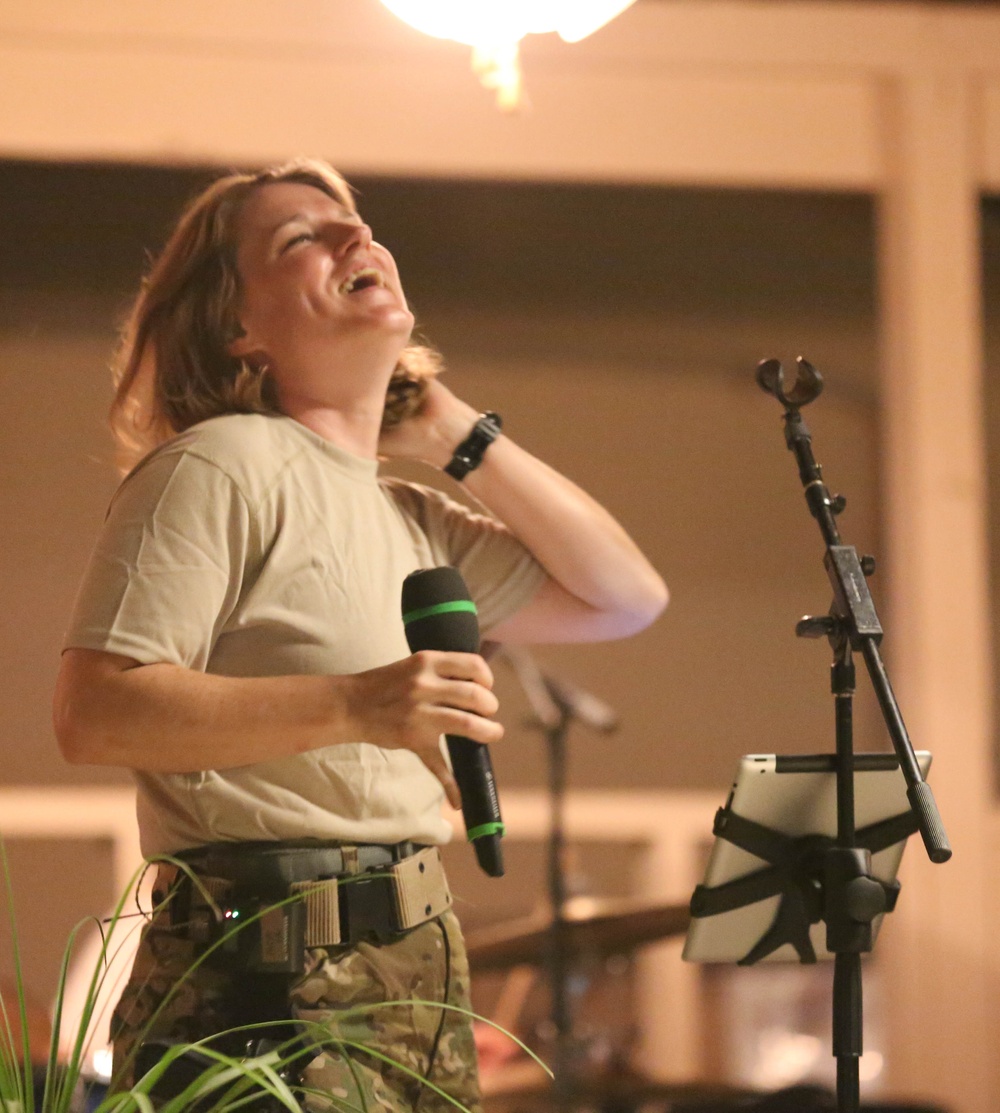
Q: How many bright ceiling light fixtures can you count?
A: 1